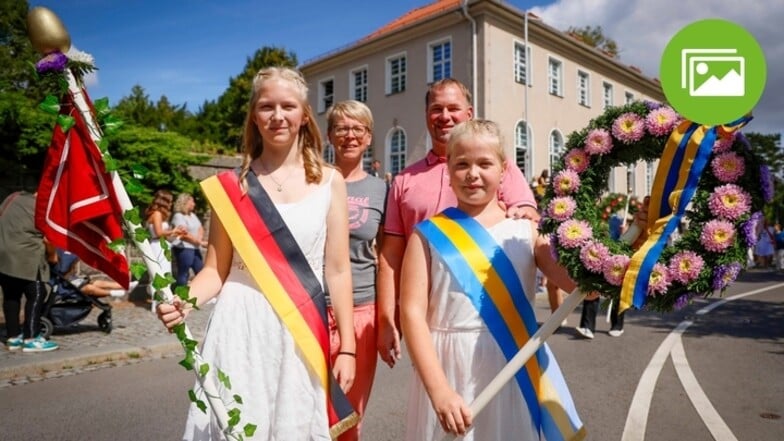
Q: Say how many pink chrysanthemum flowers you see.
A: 15